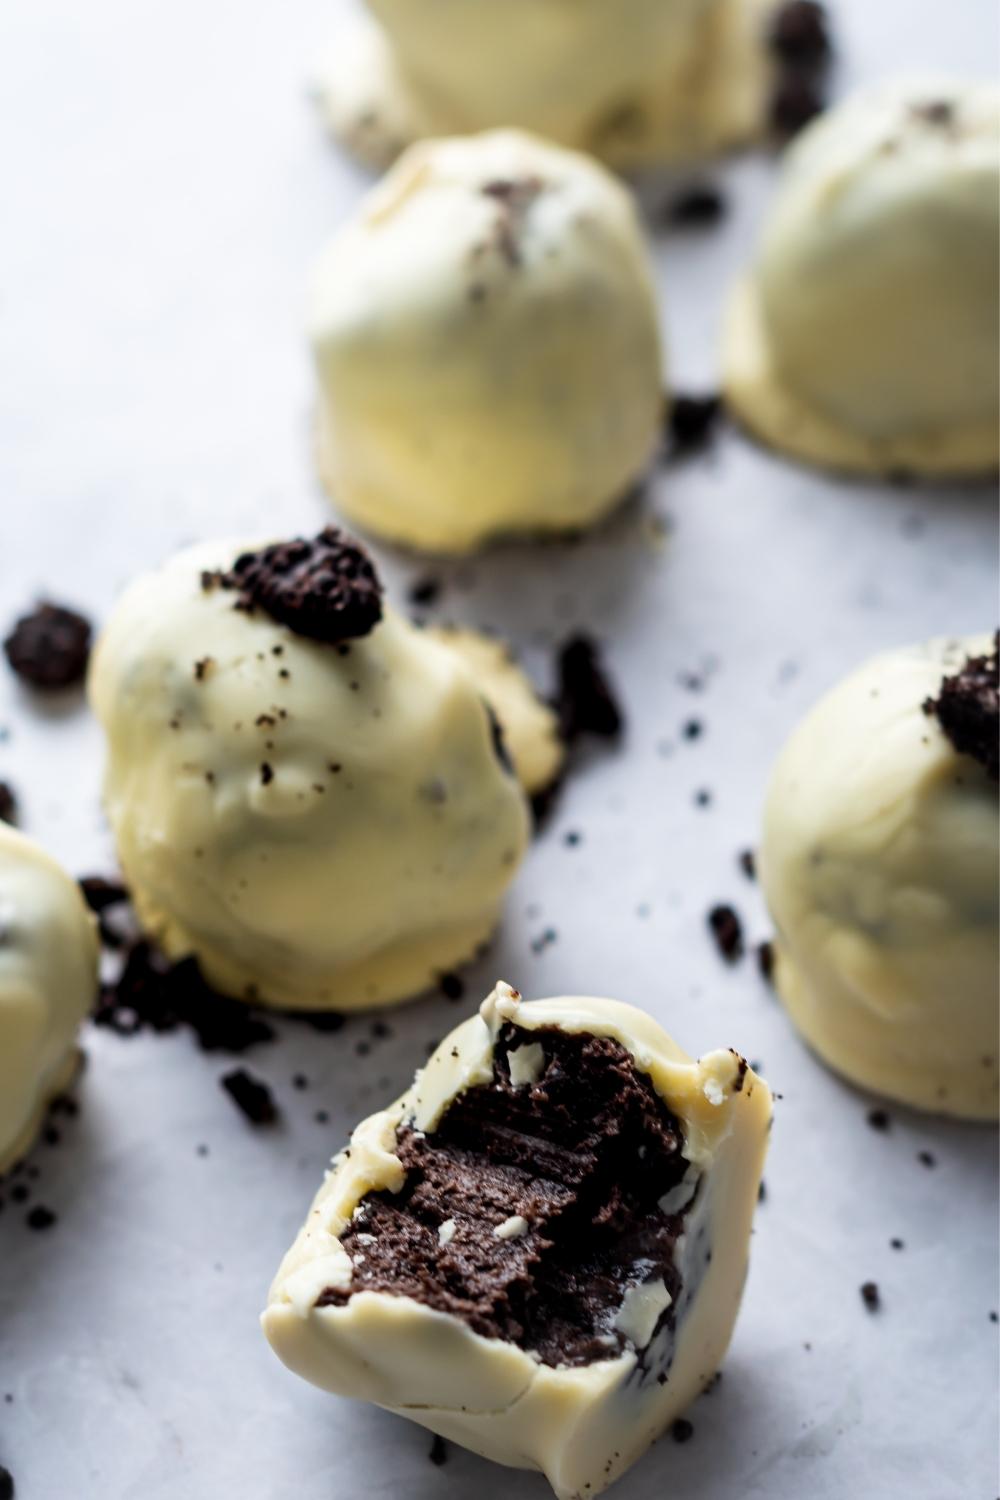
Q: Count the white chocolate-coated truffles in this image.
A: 7